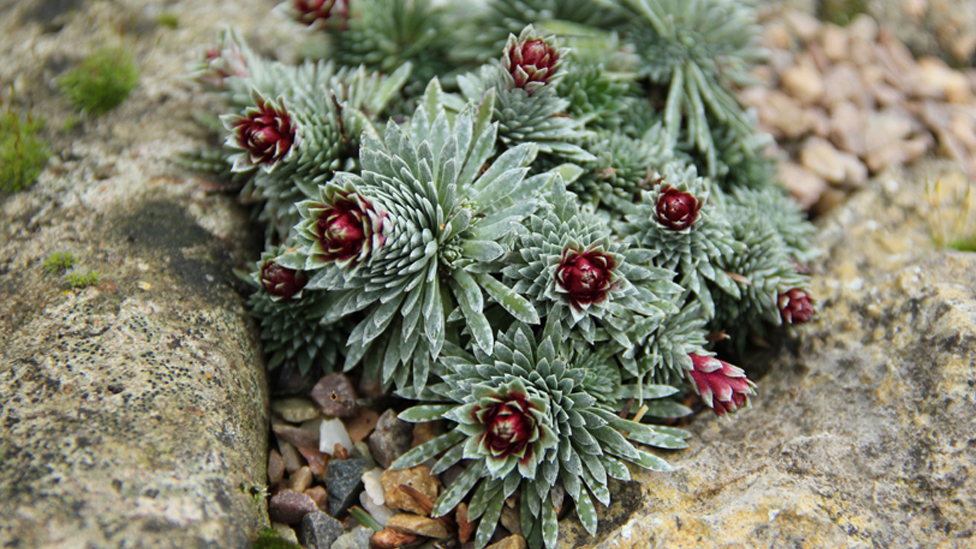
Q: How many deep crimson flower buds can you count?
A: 11